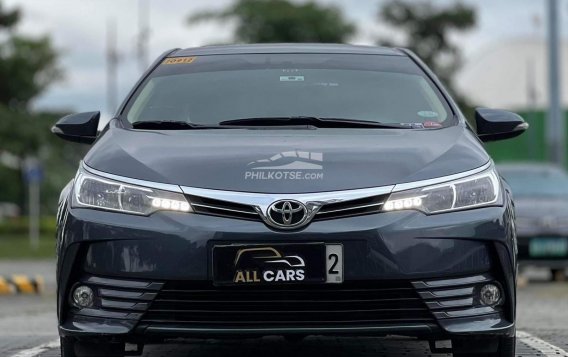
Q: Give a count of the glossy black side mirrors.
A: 2